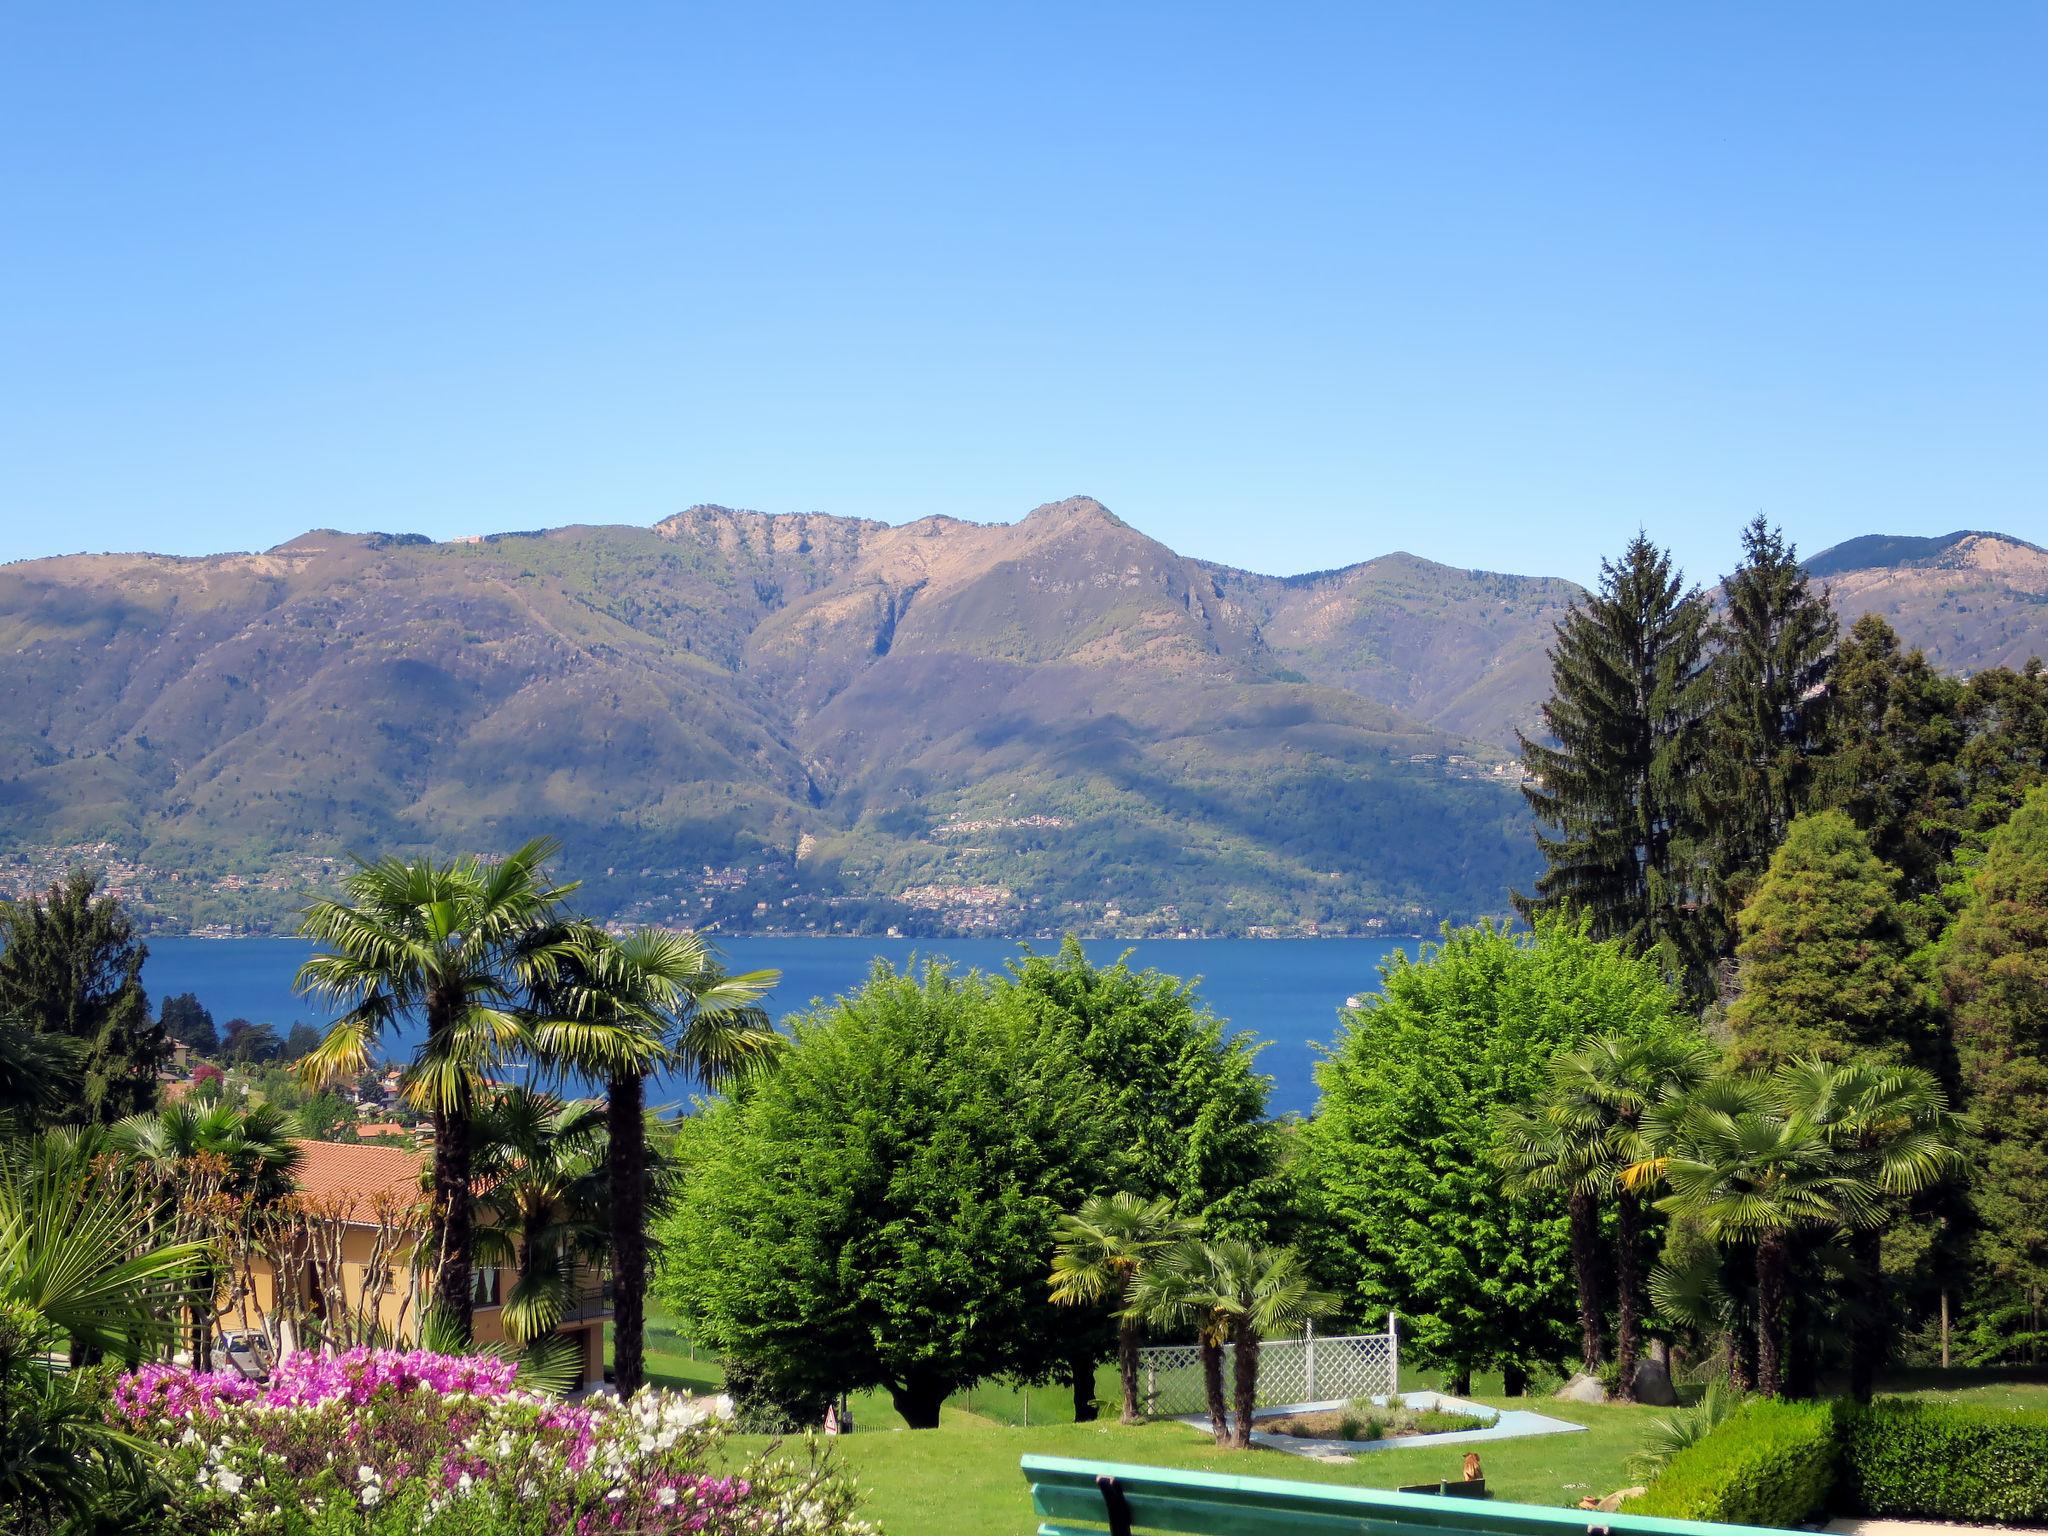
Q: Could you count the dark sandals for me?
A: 0